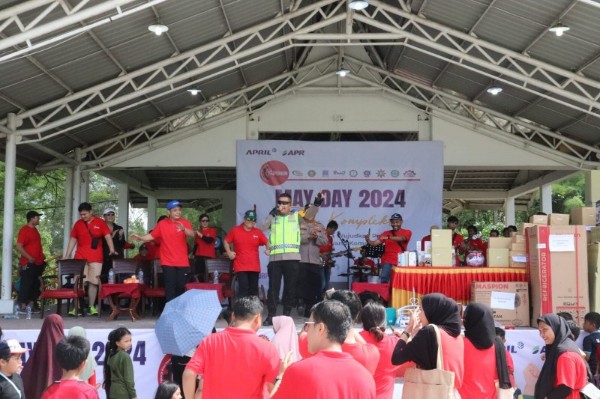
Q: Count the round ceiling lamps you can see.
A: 6